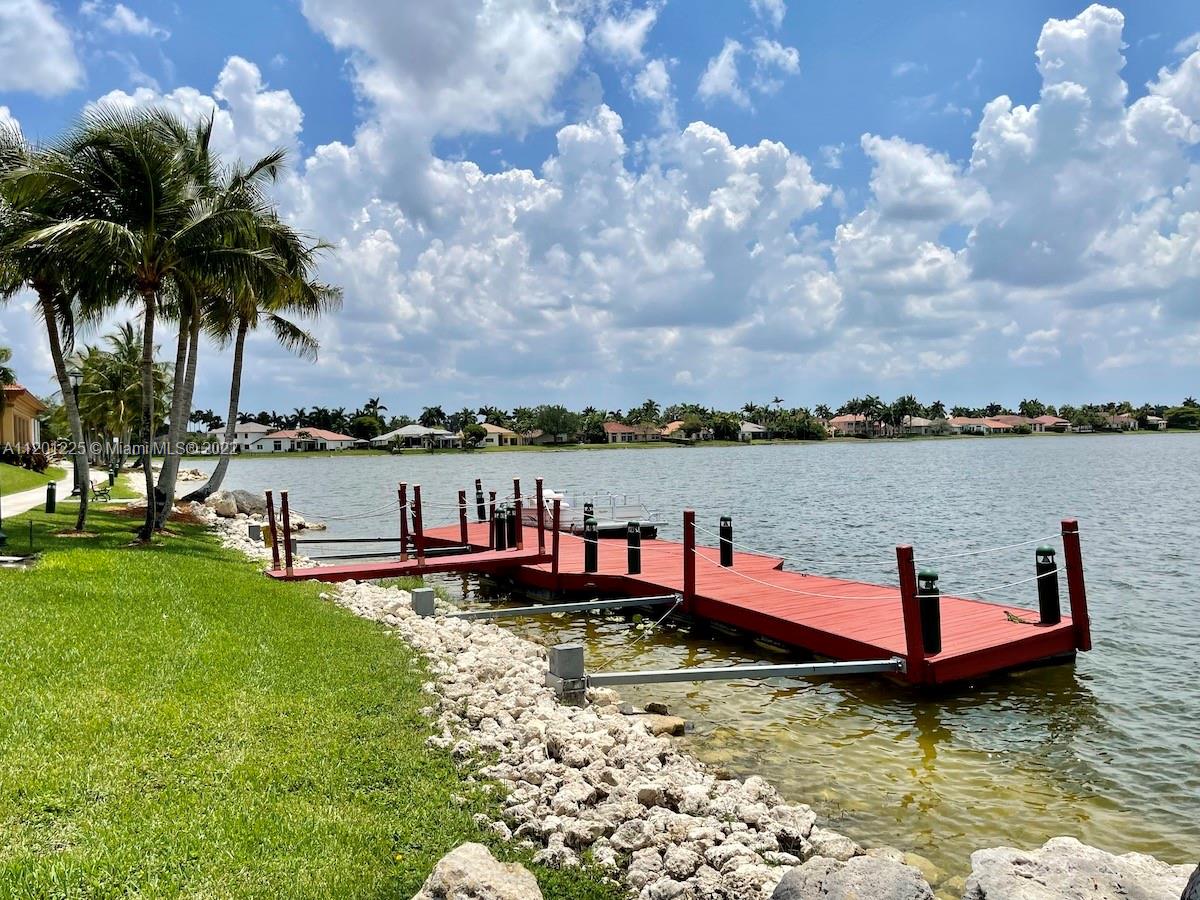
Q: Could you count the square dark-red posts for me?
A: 12